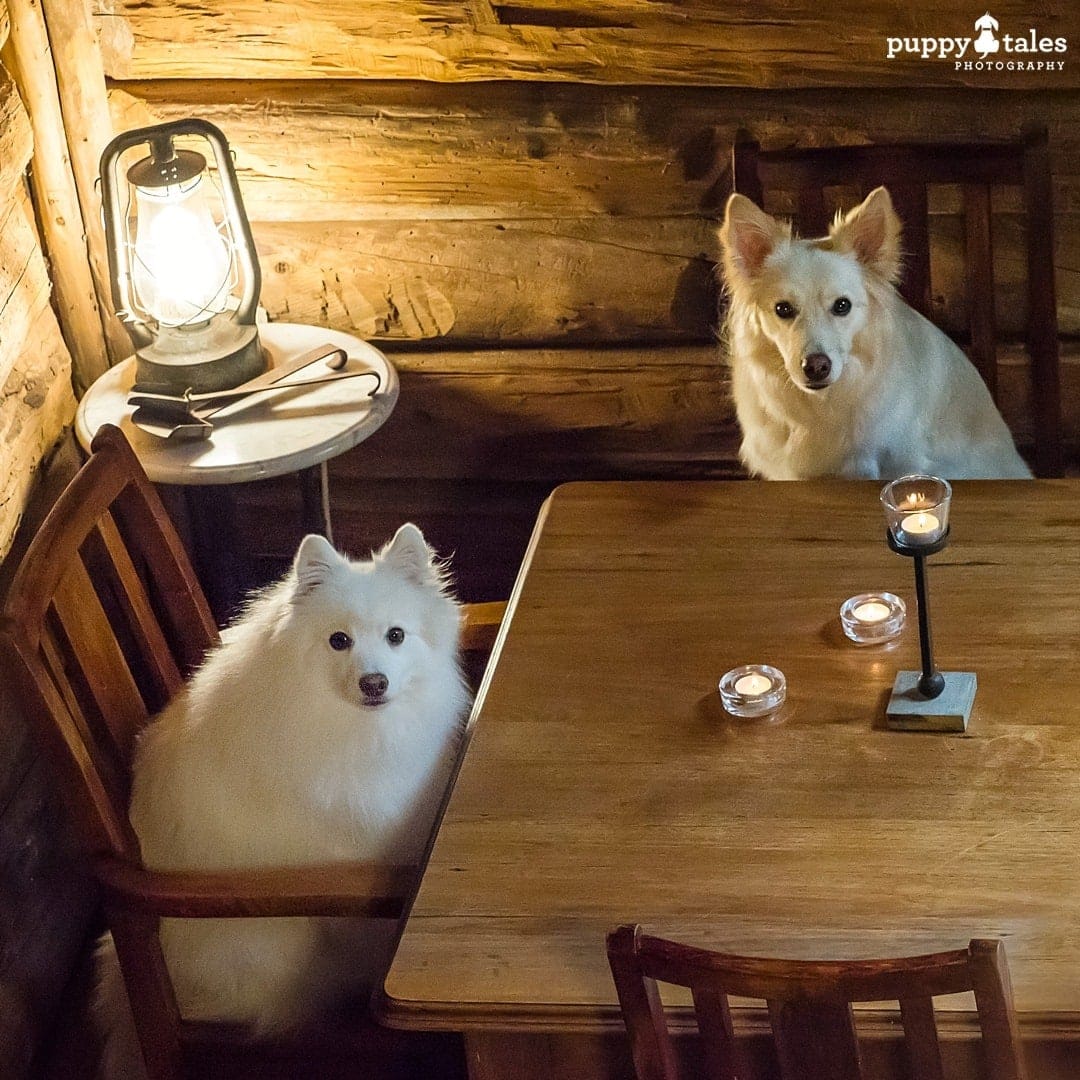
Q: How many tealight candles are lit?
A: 3